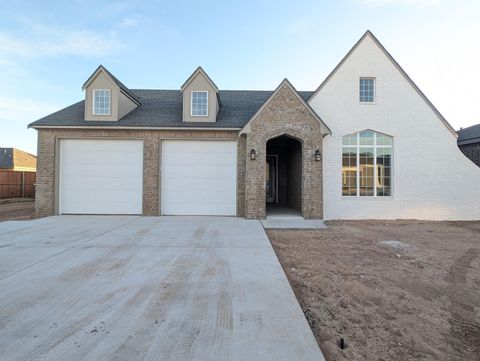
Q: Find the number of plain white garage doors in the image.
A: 2